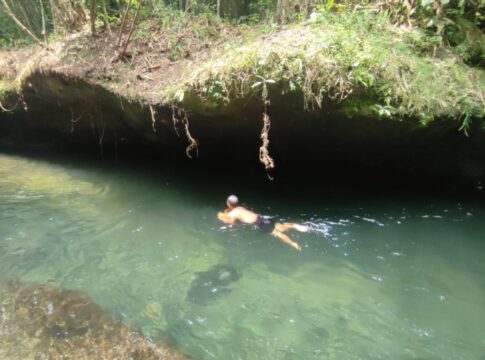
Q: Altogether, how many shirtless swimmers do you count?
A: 1